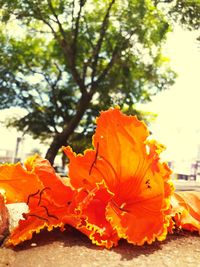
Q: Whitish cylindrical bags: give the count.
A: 0